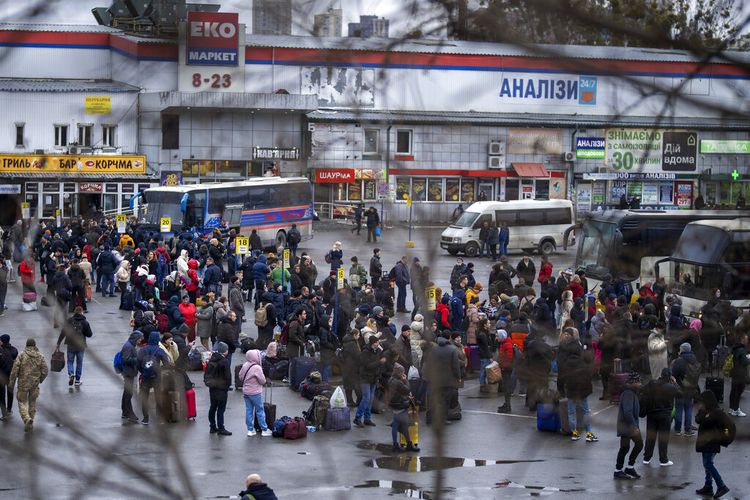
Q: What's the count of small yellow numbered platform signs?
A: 8